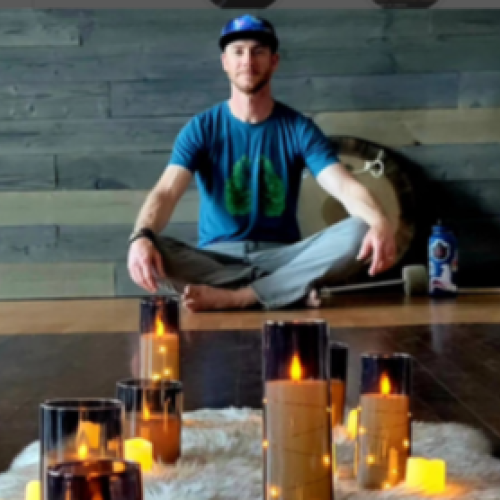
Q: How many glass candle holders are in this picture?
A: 7